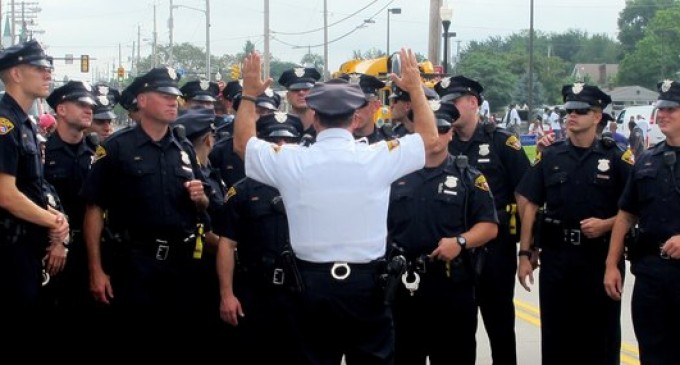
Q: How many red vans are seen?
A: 0